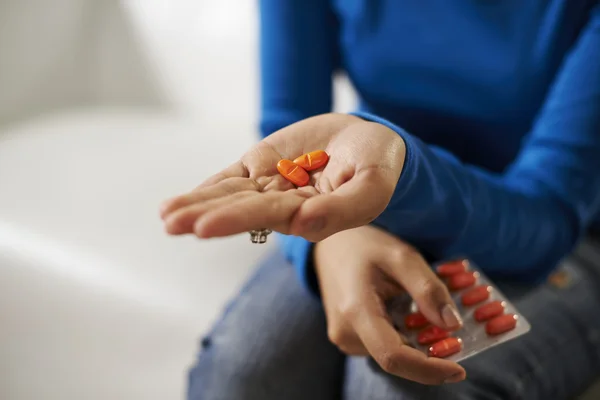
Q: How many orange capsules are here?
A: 10